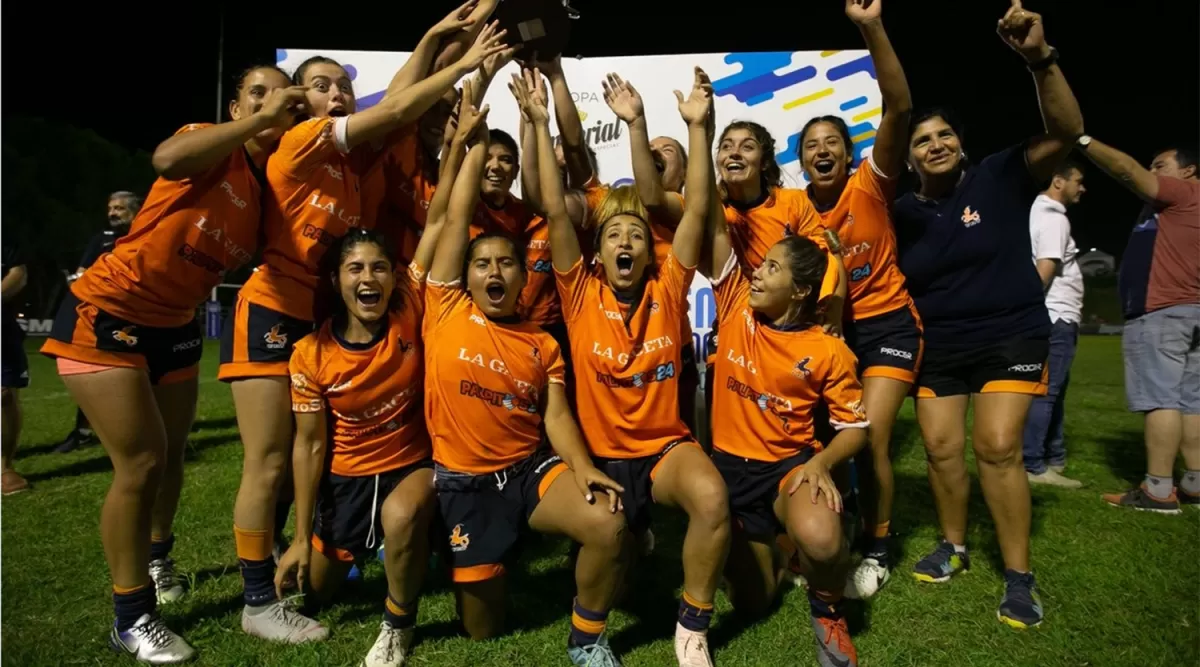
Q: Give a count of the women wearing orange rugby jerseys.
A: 12